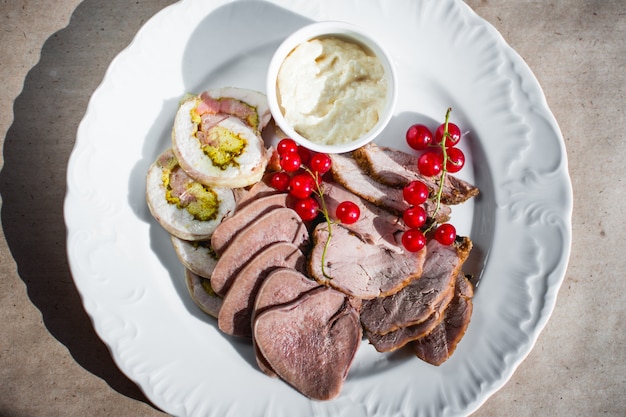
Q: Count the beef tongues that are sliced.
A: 6